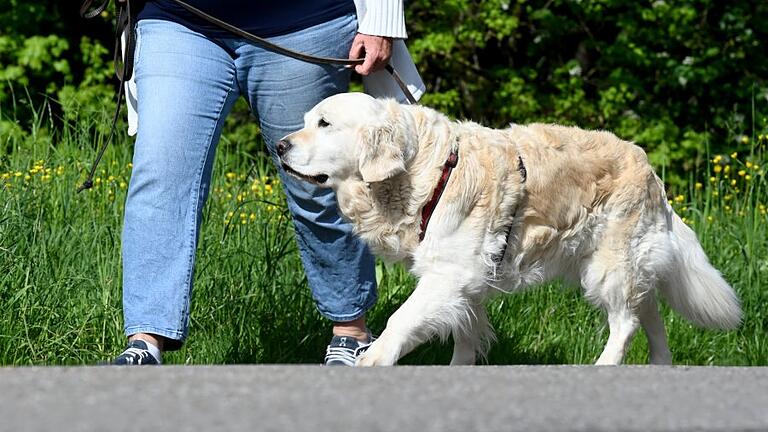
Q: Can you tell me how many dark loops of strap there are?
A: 2